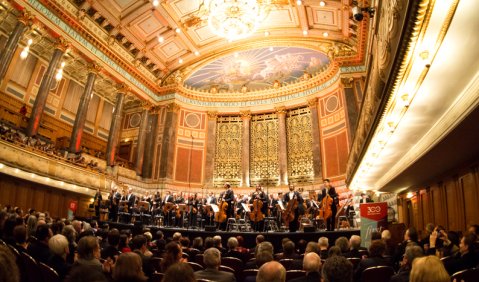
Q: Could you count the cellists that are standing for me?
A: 4